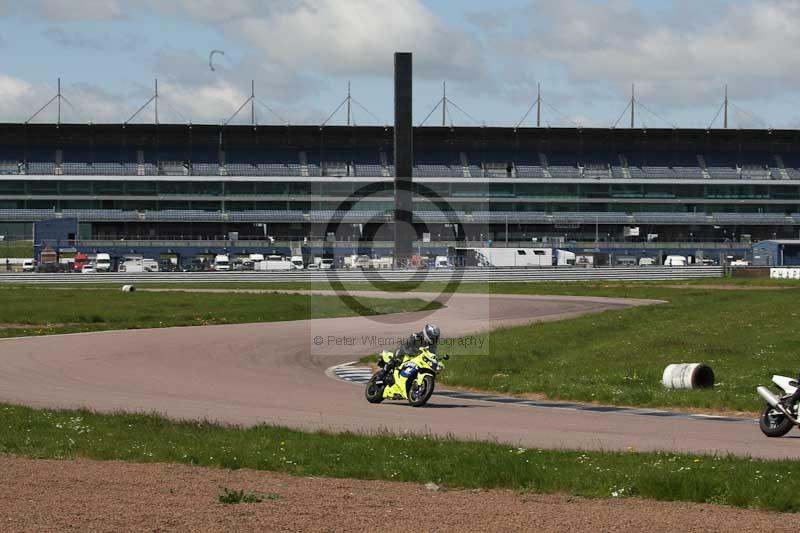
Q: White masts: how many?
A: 8